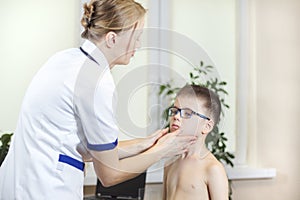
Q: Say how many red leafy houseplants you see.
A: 0